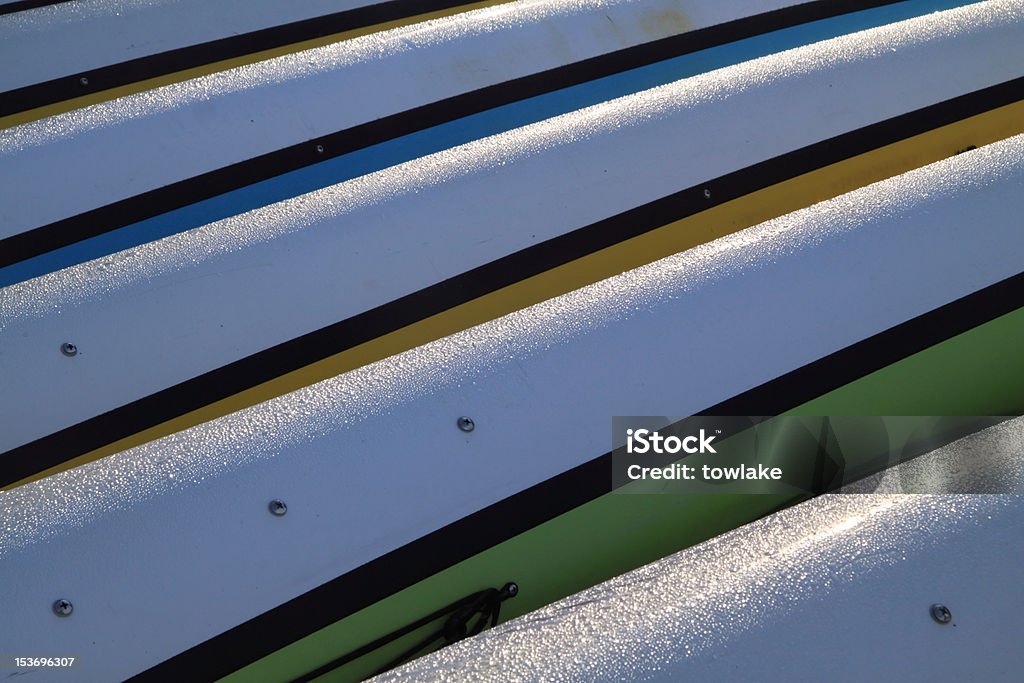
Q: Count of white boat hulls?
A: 5